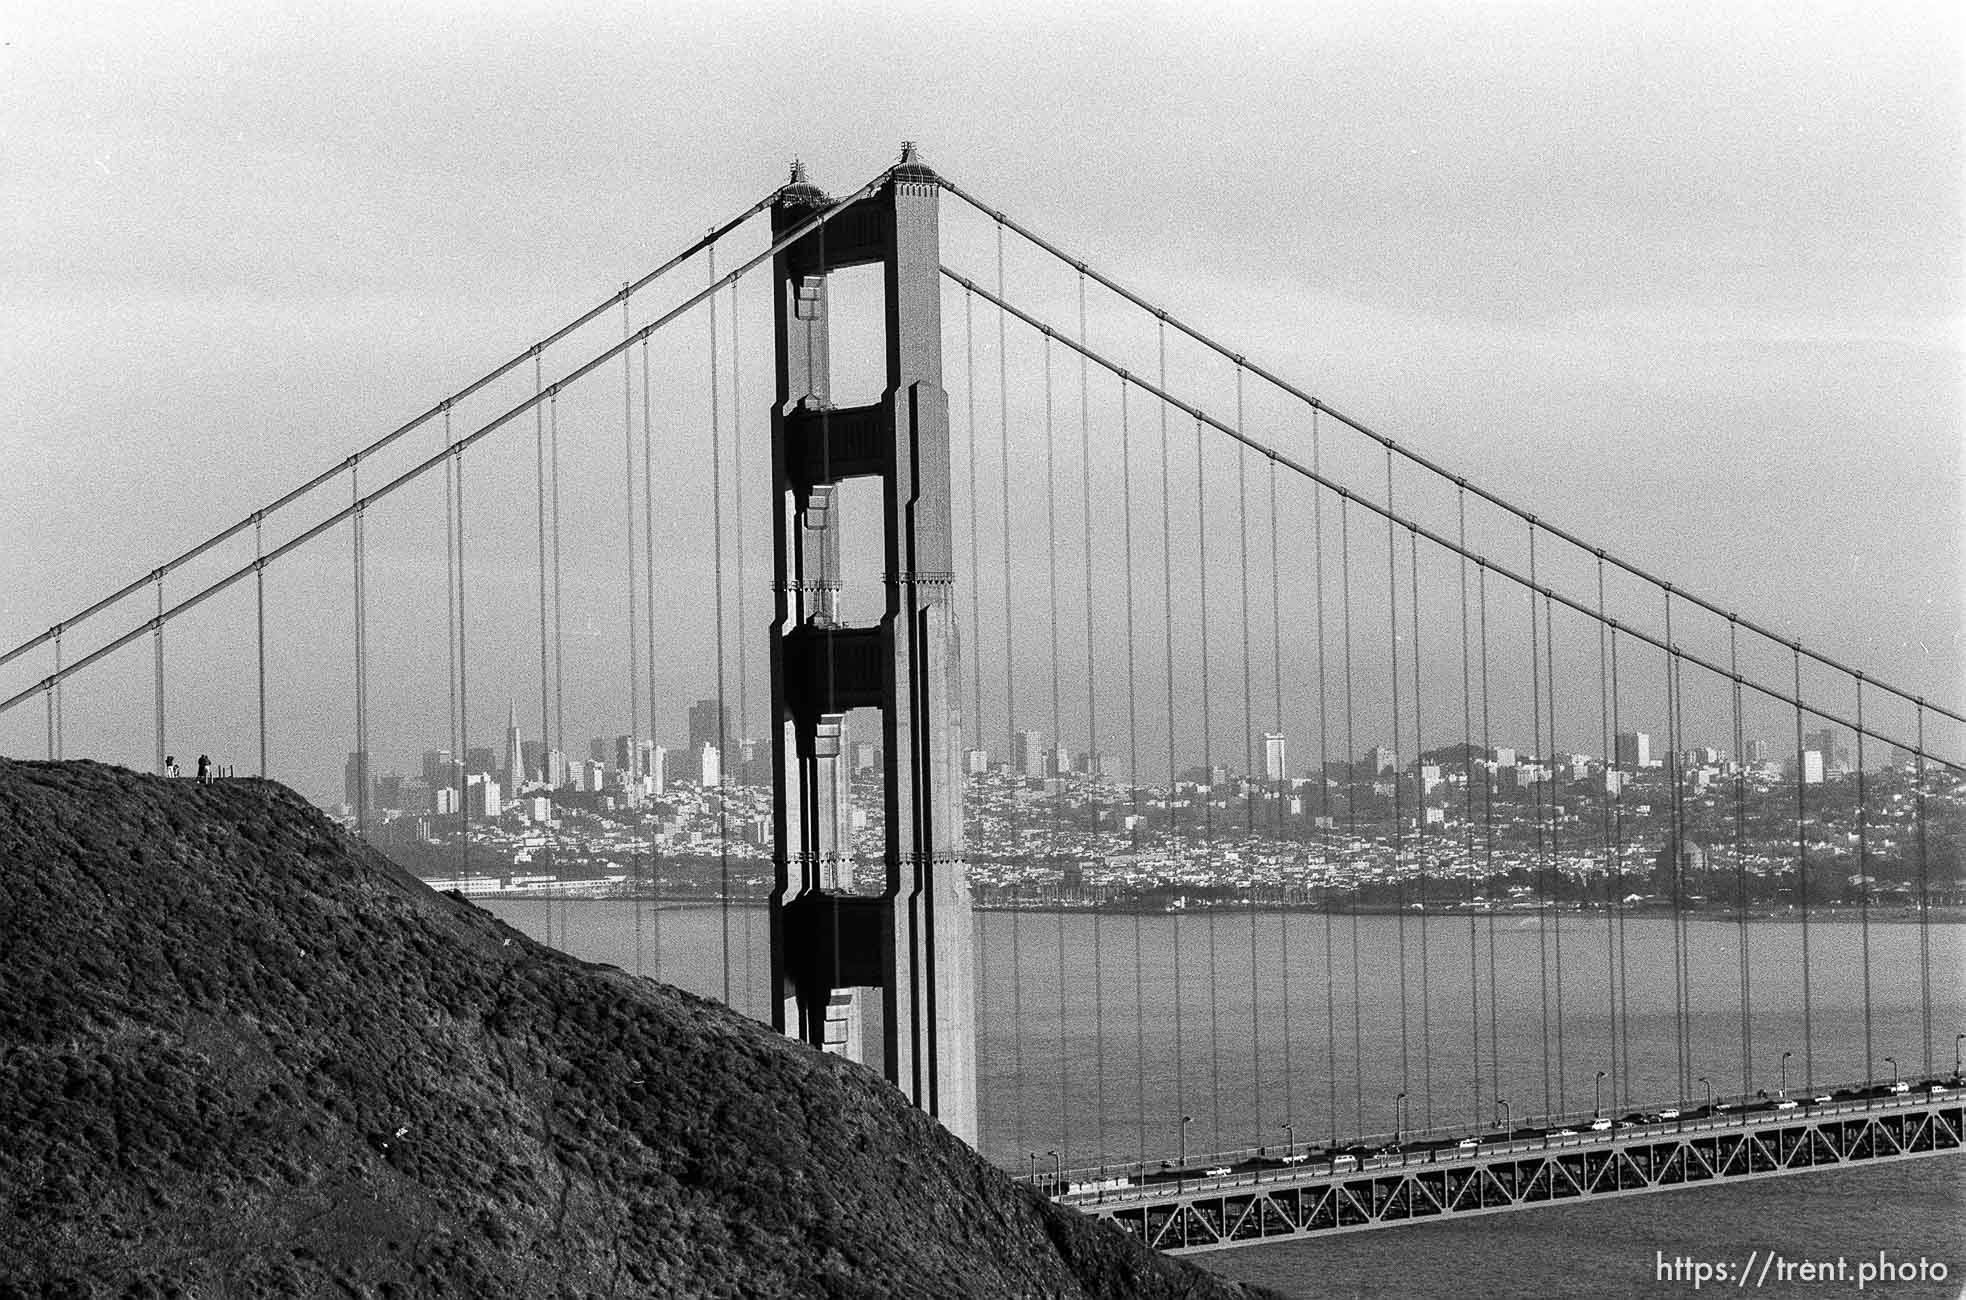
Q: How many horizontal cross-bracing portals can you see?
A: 4